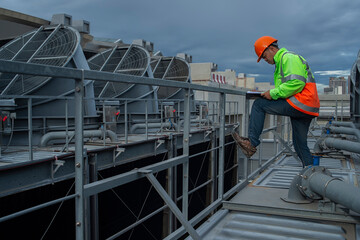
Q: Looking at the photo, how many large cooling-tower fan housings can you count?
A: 3